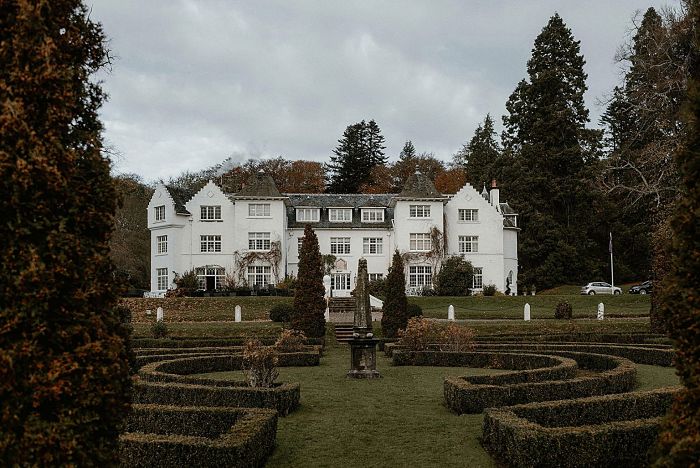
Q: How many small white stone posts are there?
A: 5